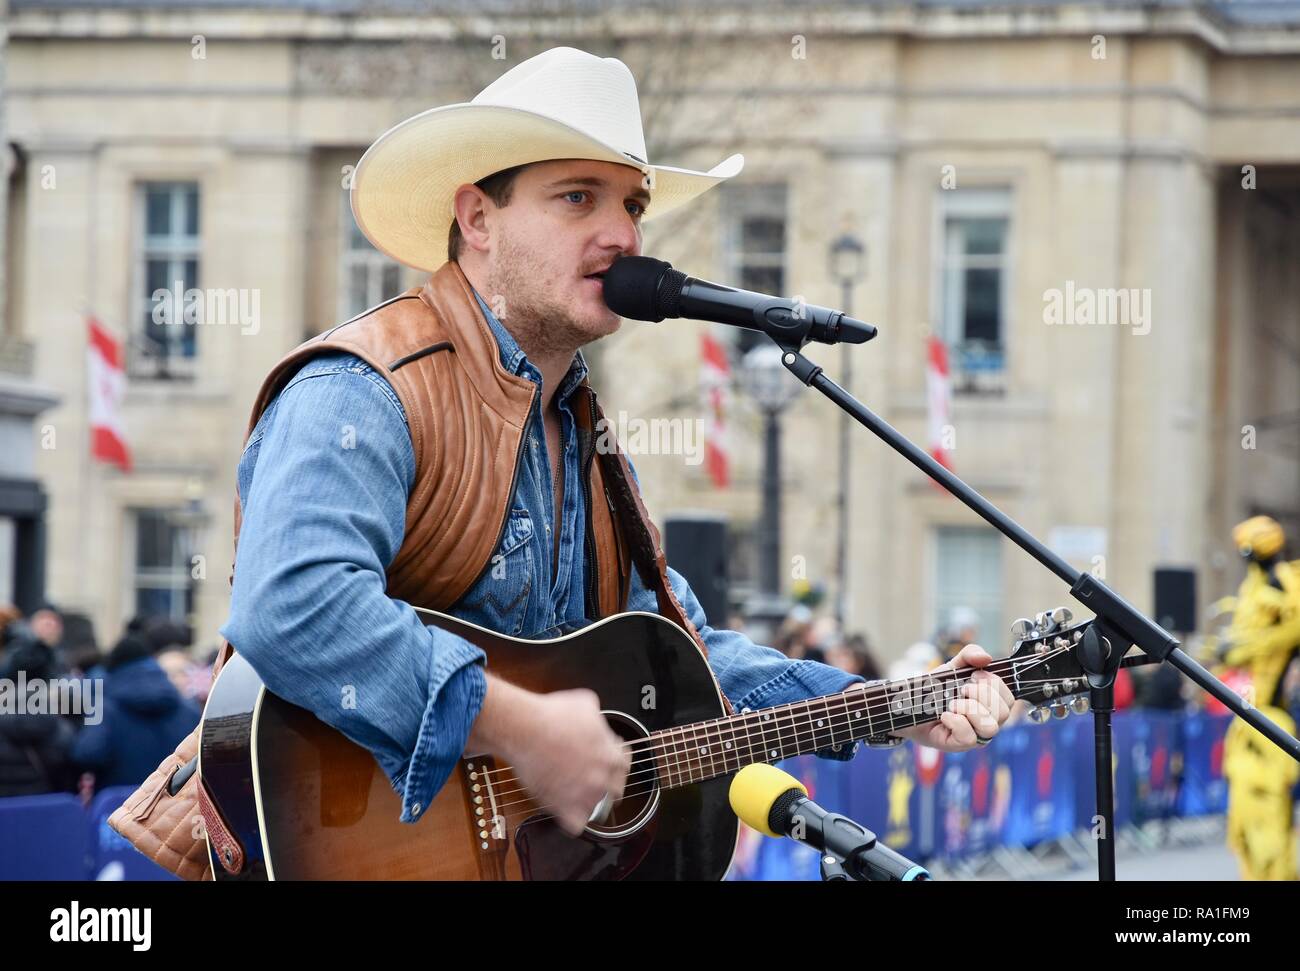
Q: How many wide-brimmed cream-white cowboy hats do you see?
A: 1